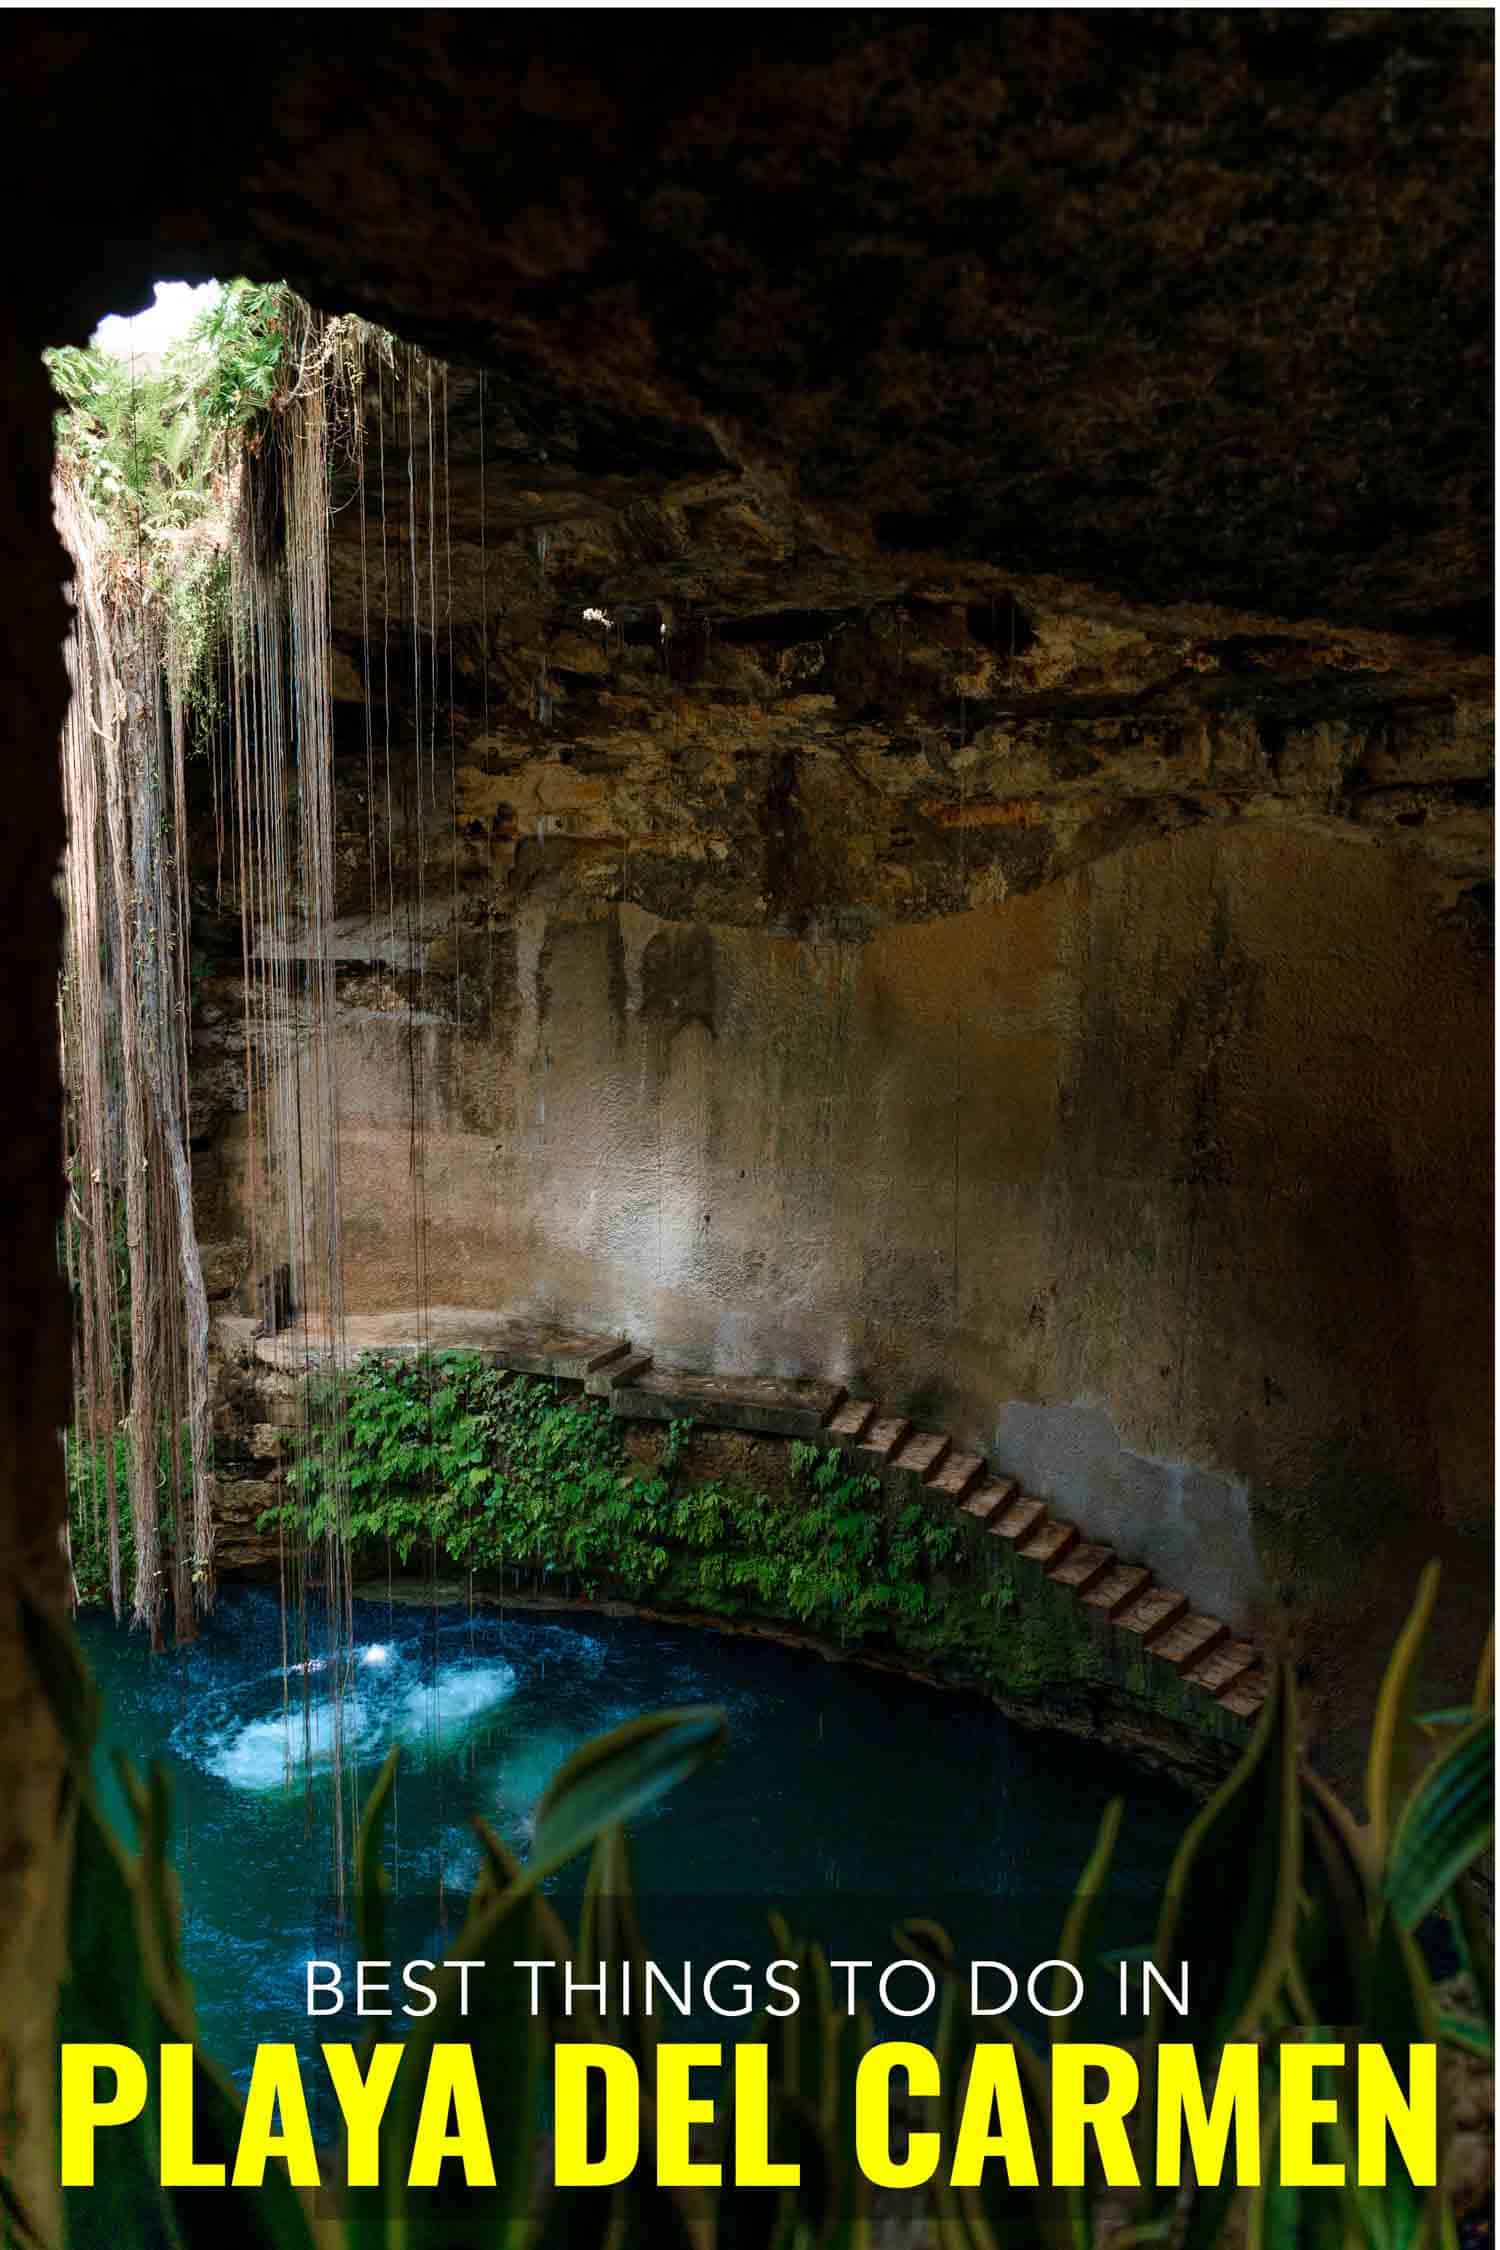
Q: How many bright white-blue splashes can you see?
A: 2